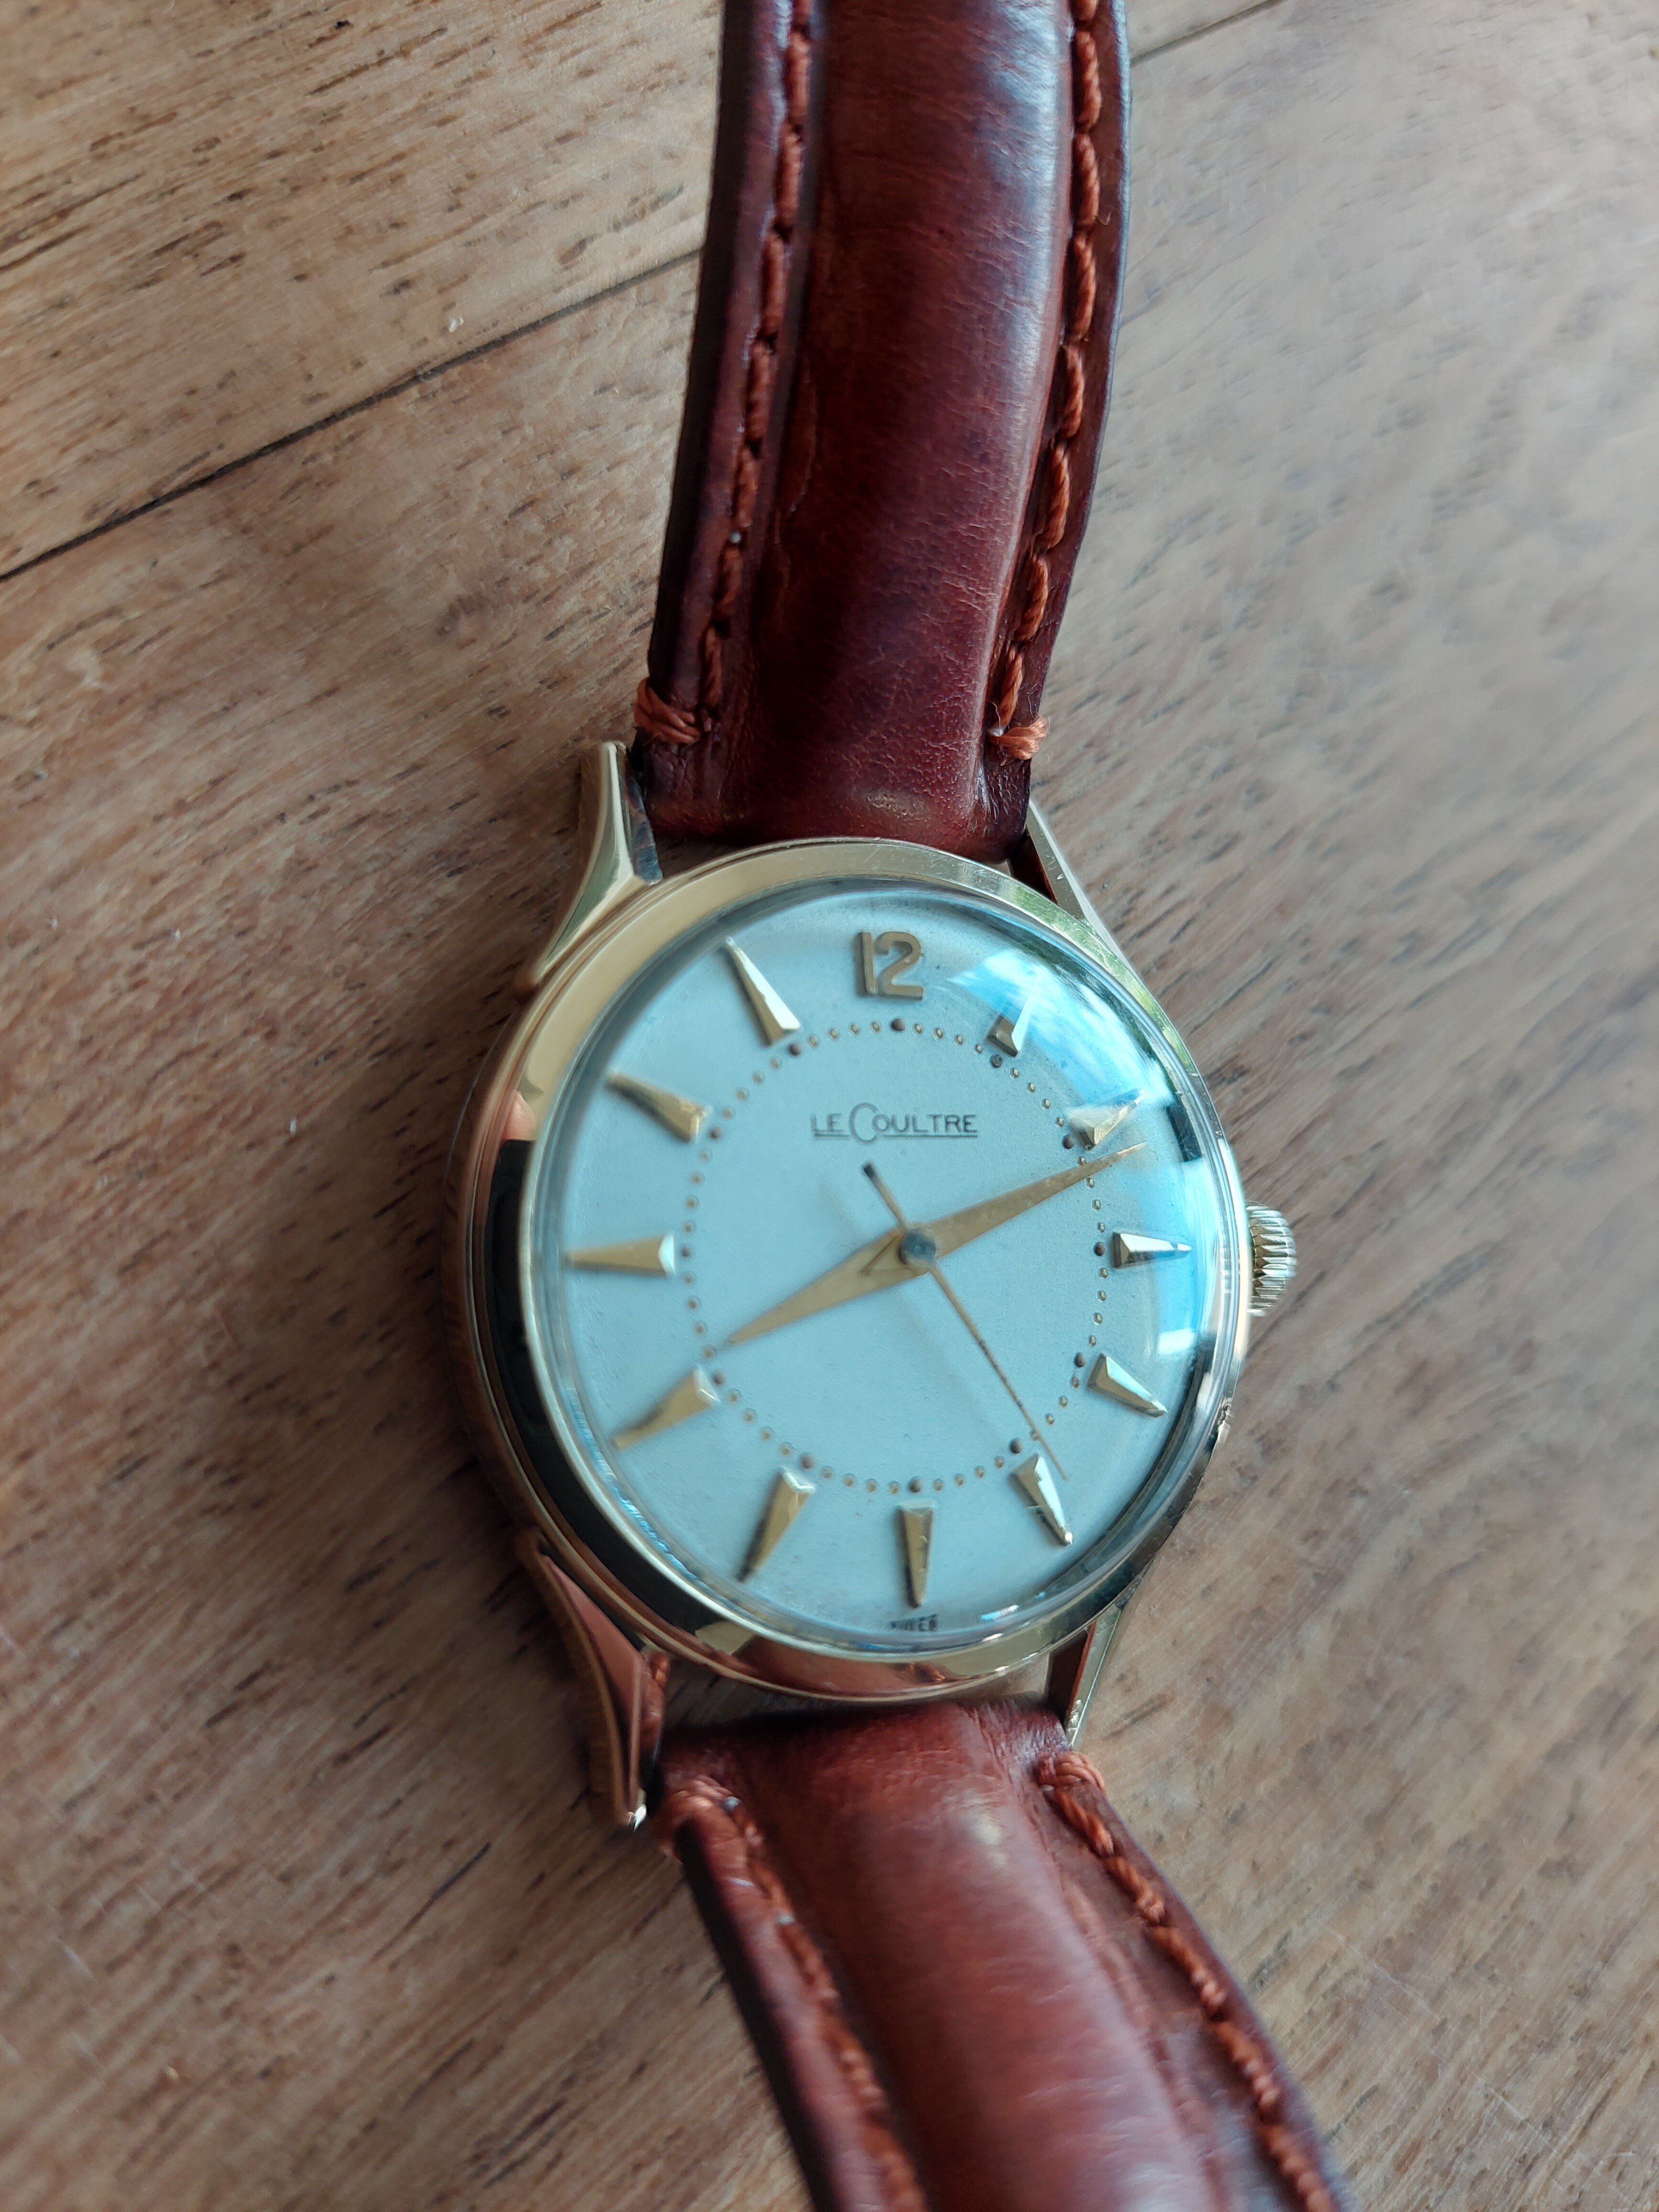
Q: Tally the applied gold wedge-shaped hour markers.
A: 11